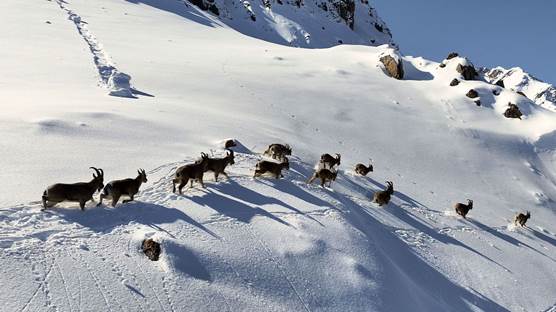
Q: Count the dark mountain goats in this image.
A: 12